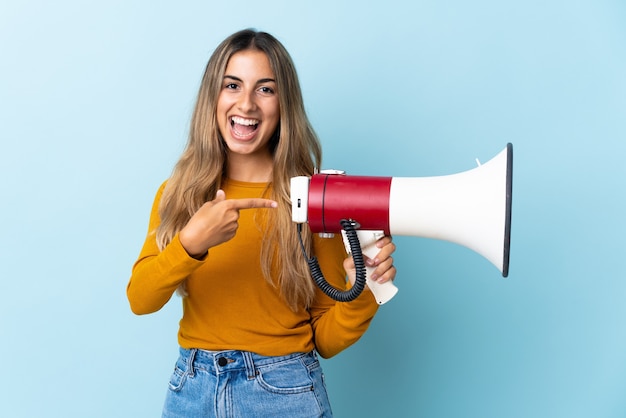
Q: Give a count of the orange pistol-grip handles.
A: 0